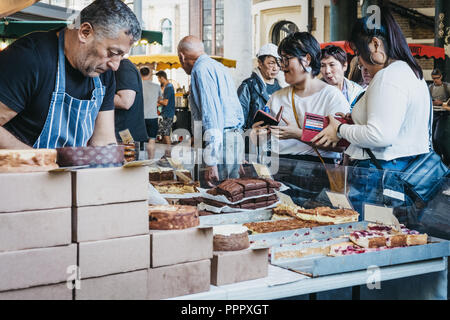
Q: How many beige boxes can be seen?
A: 11